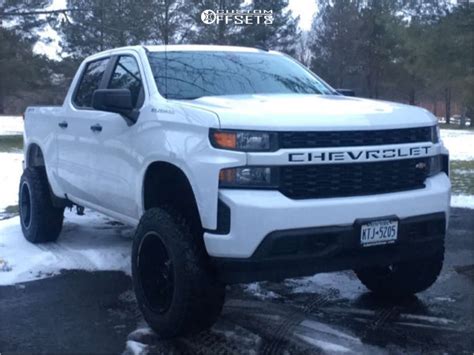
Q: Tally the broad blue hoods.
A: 0